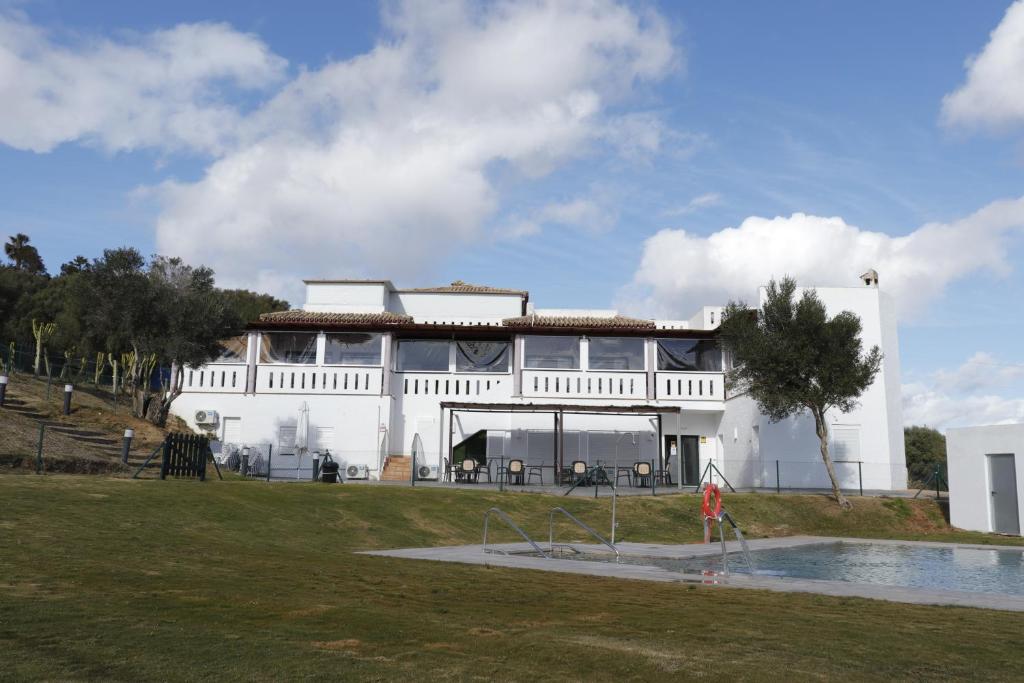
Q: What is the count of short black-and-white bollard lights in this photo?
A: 5